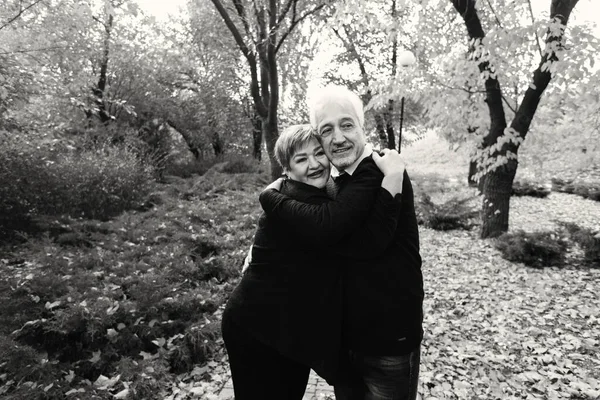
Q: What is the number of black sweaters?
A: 2